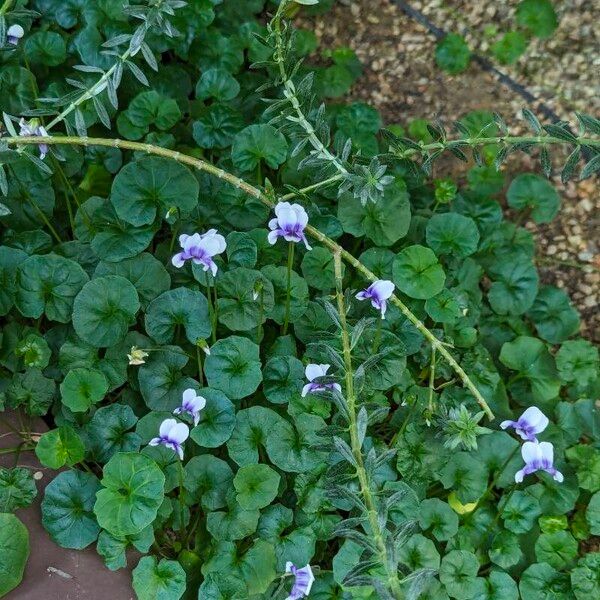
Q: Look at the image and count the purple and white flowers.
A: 11